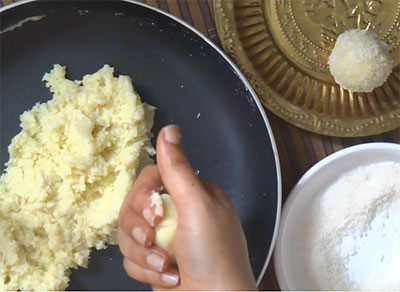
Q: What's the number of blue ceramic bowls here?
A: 0